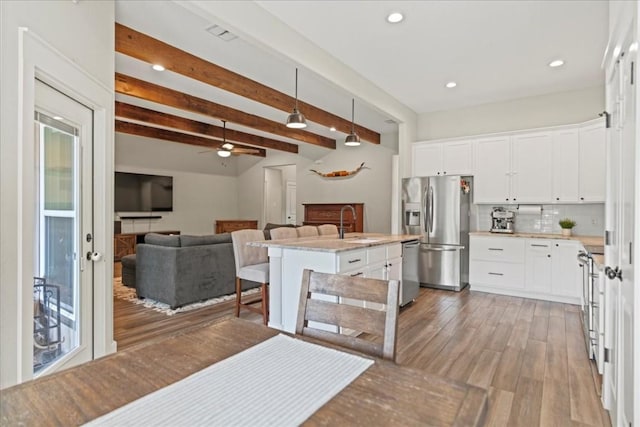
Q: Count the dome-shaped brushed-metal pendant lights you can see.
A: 2